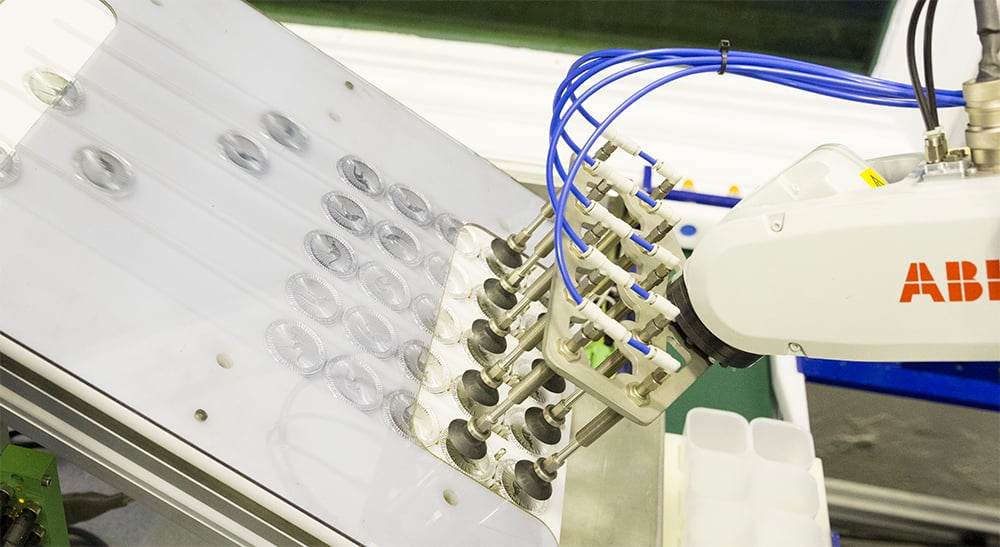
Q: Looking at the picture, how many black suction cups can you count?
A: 8